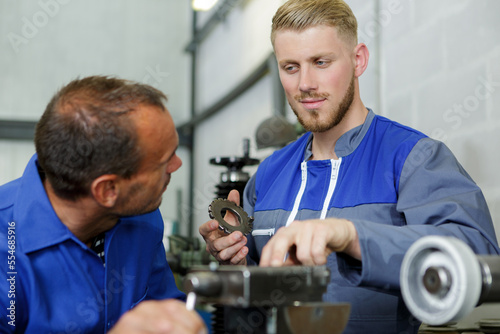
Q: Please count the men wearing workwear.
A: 2